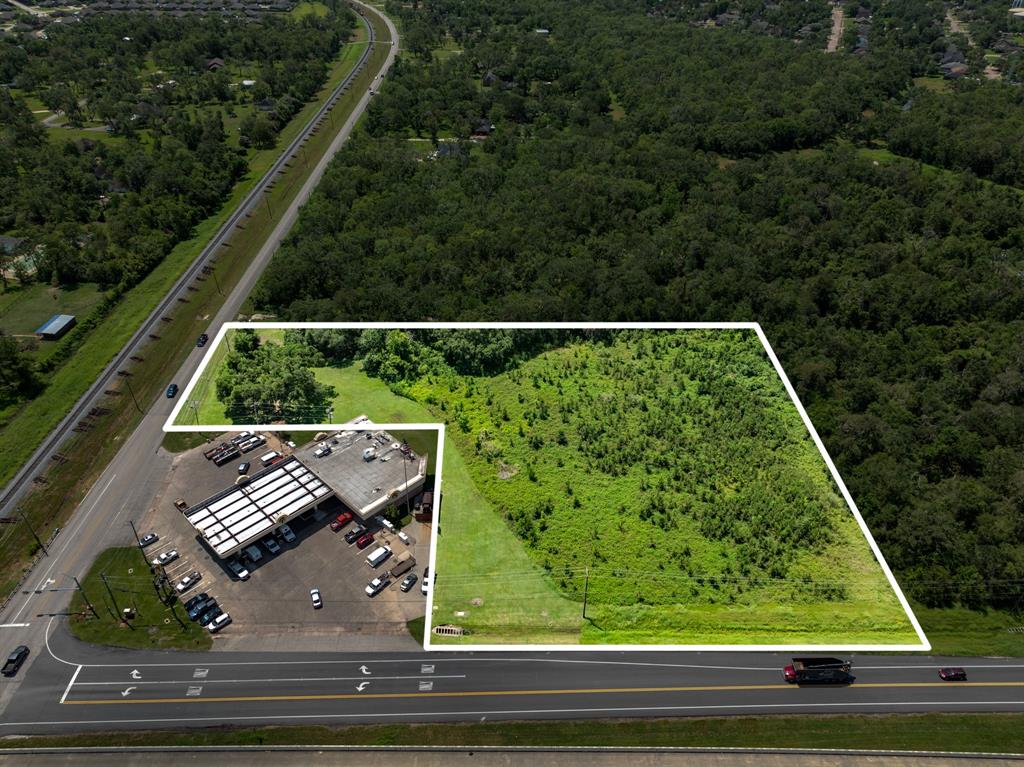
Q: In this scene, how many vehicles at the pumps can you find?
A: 4